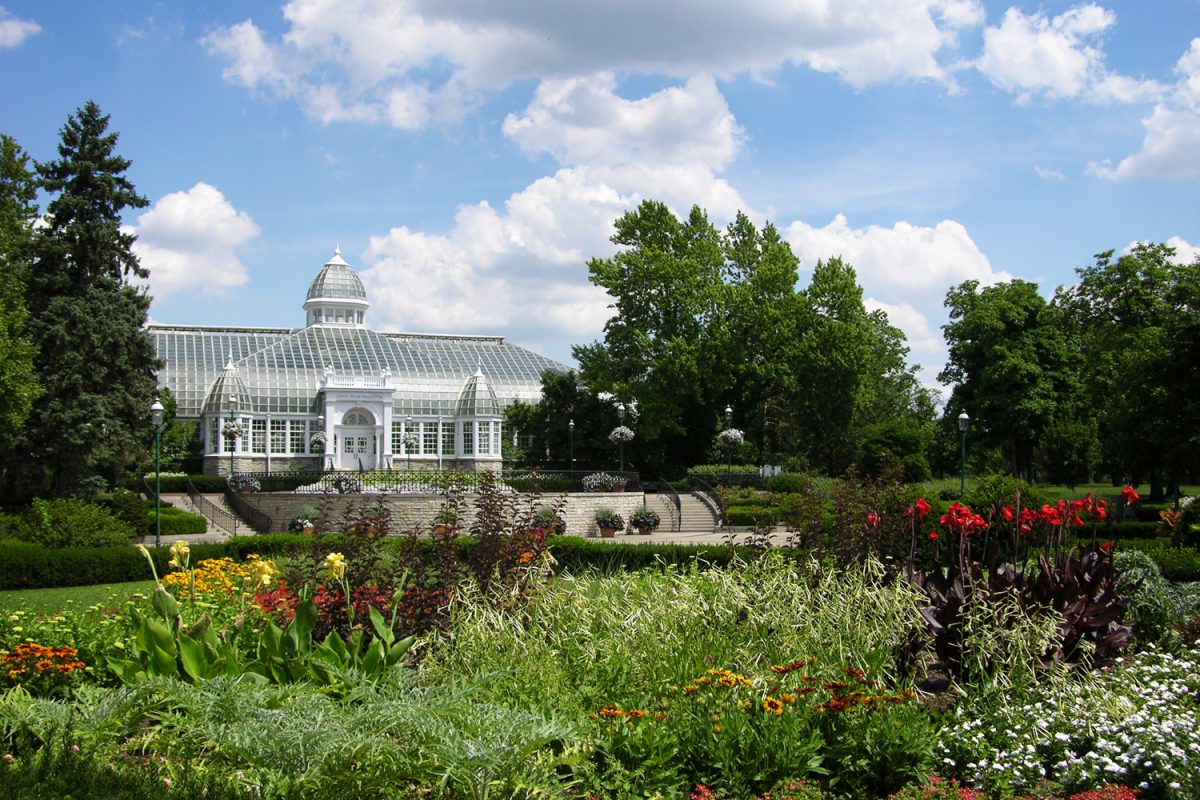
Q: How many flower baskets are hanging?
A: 5